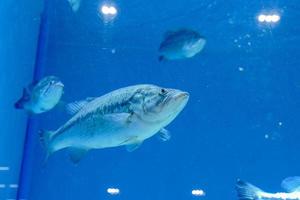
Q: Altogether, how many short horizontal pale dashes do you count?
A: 3